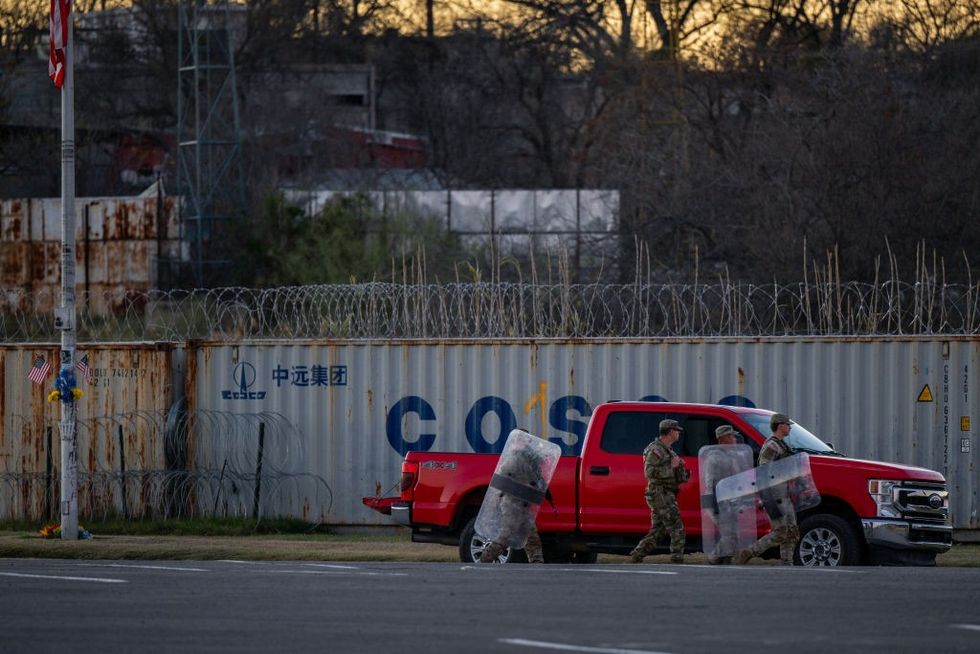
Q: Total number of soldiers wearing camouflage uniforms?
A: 4